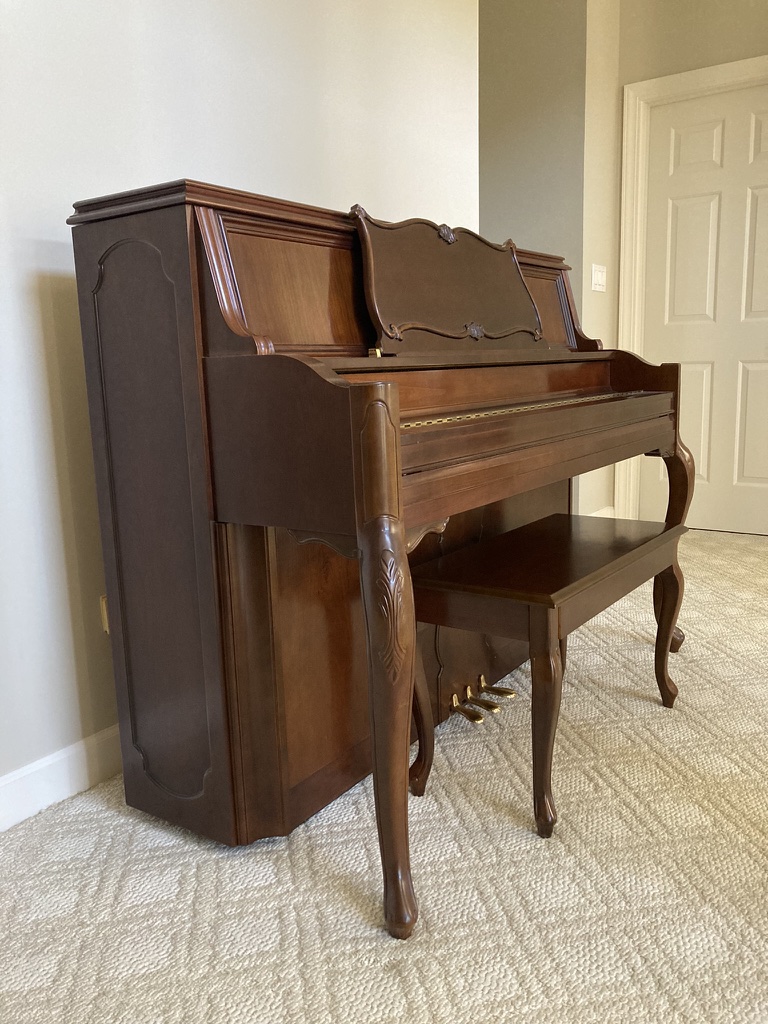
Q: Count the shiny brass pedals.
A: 3